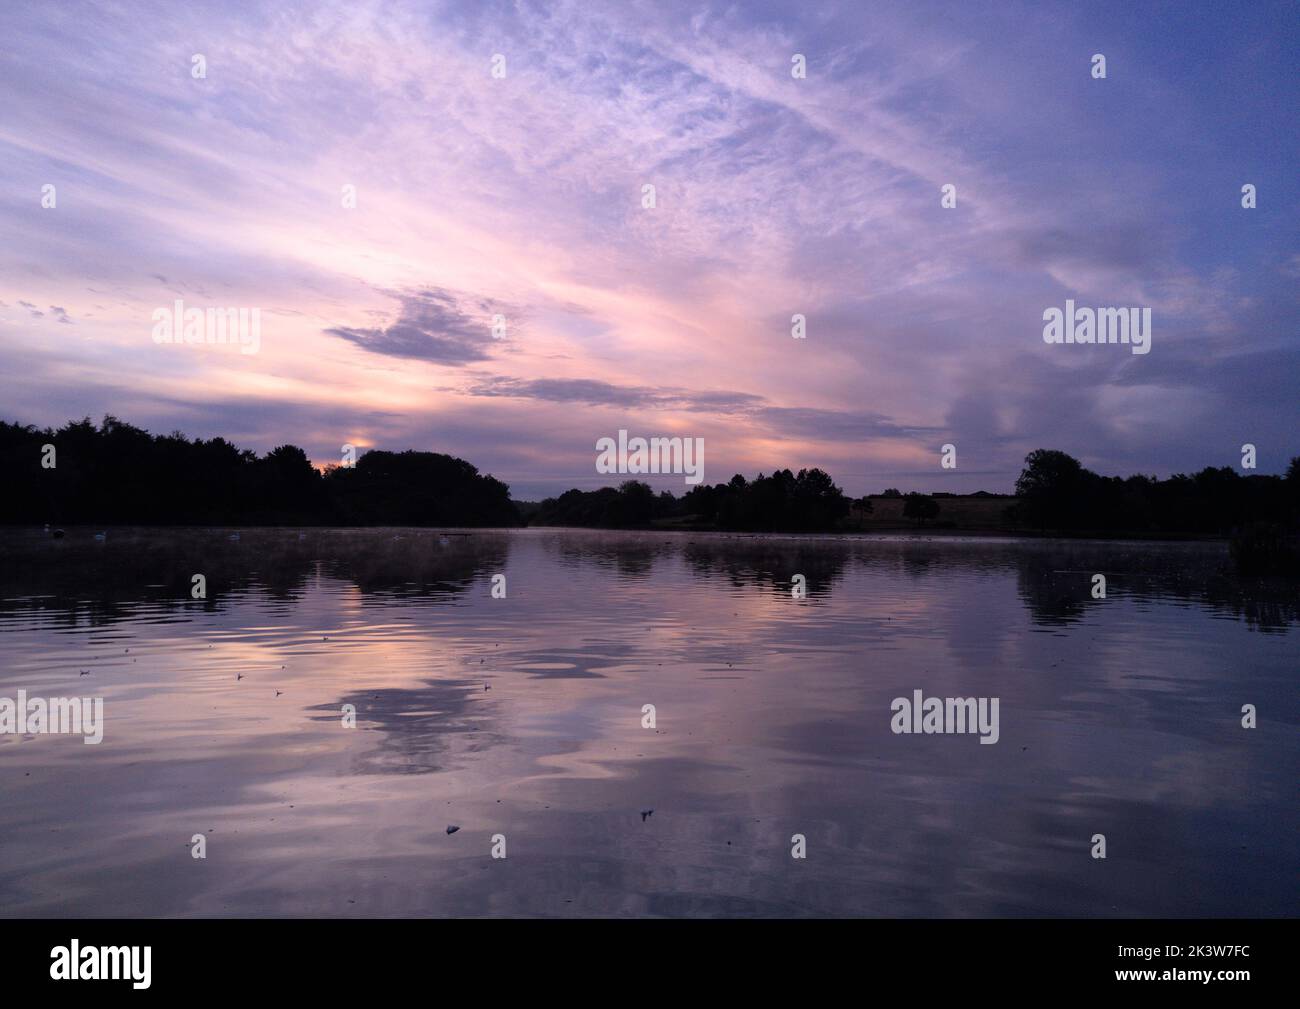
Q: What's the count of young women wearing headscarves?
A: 0